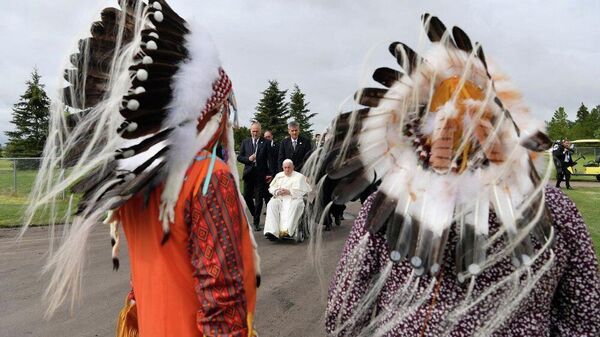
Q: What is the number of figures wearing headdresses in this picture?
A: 2